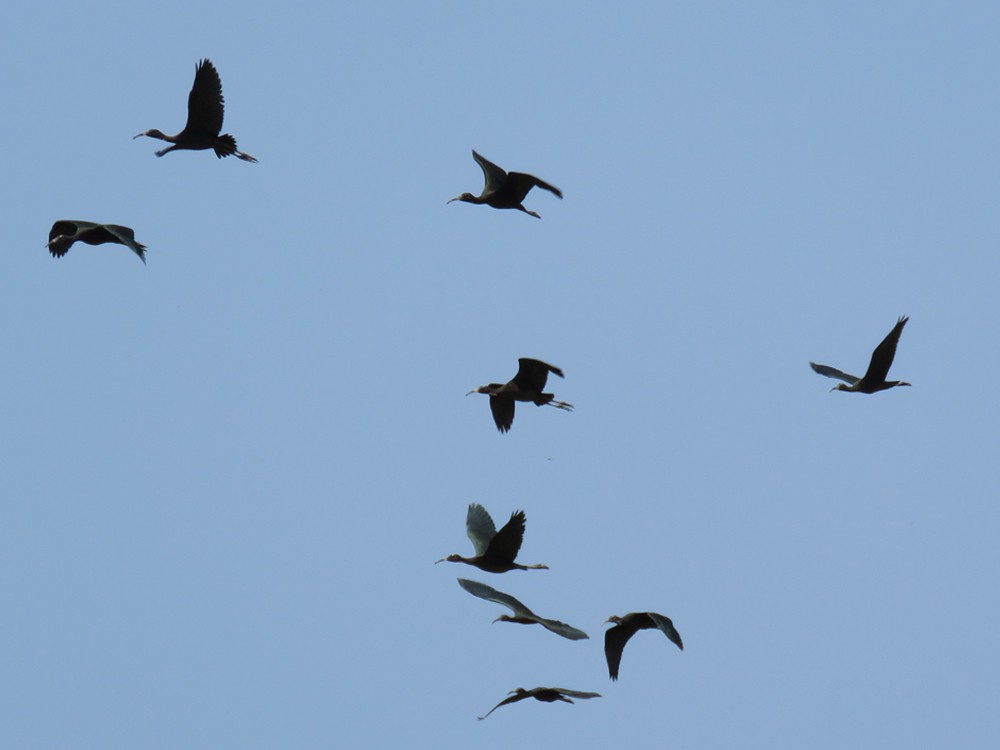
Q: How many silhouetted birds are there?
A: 9